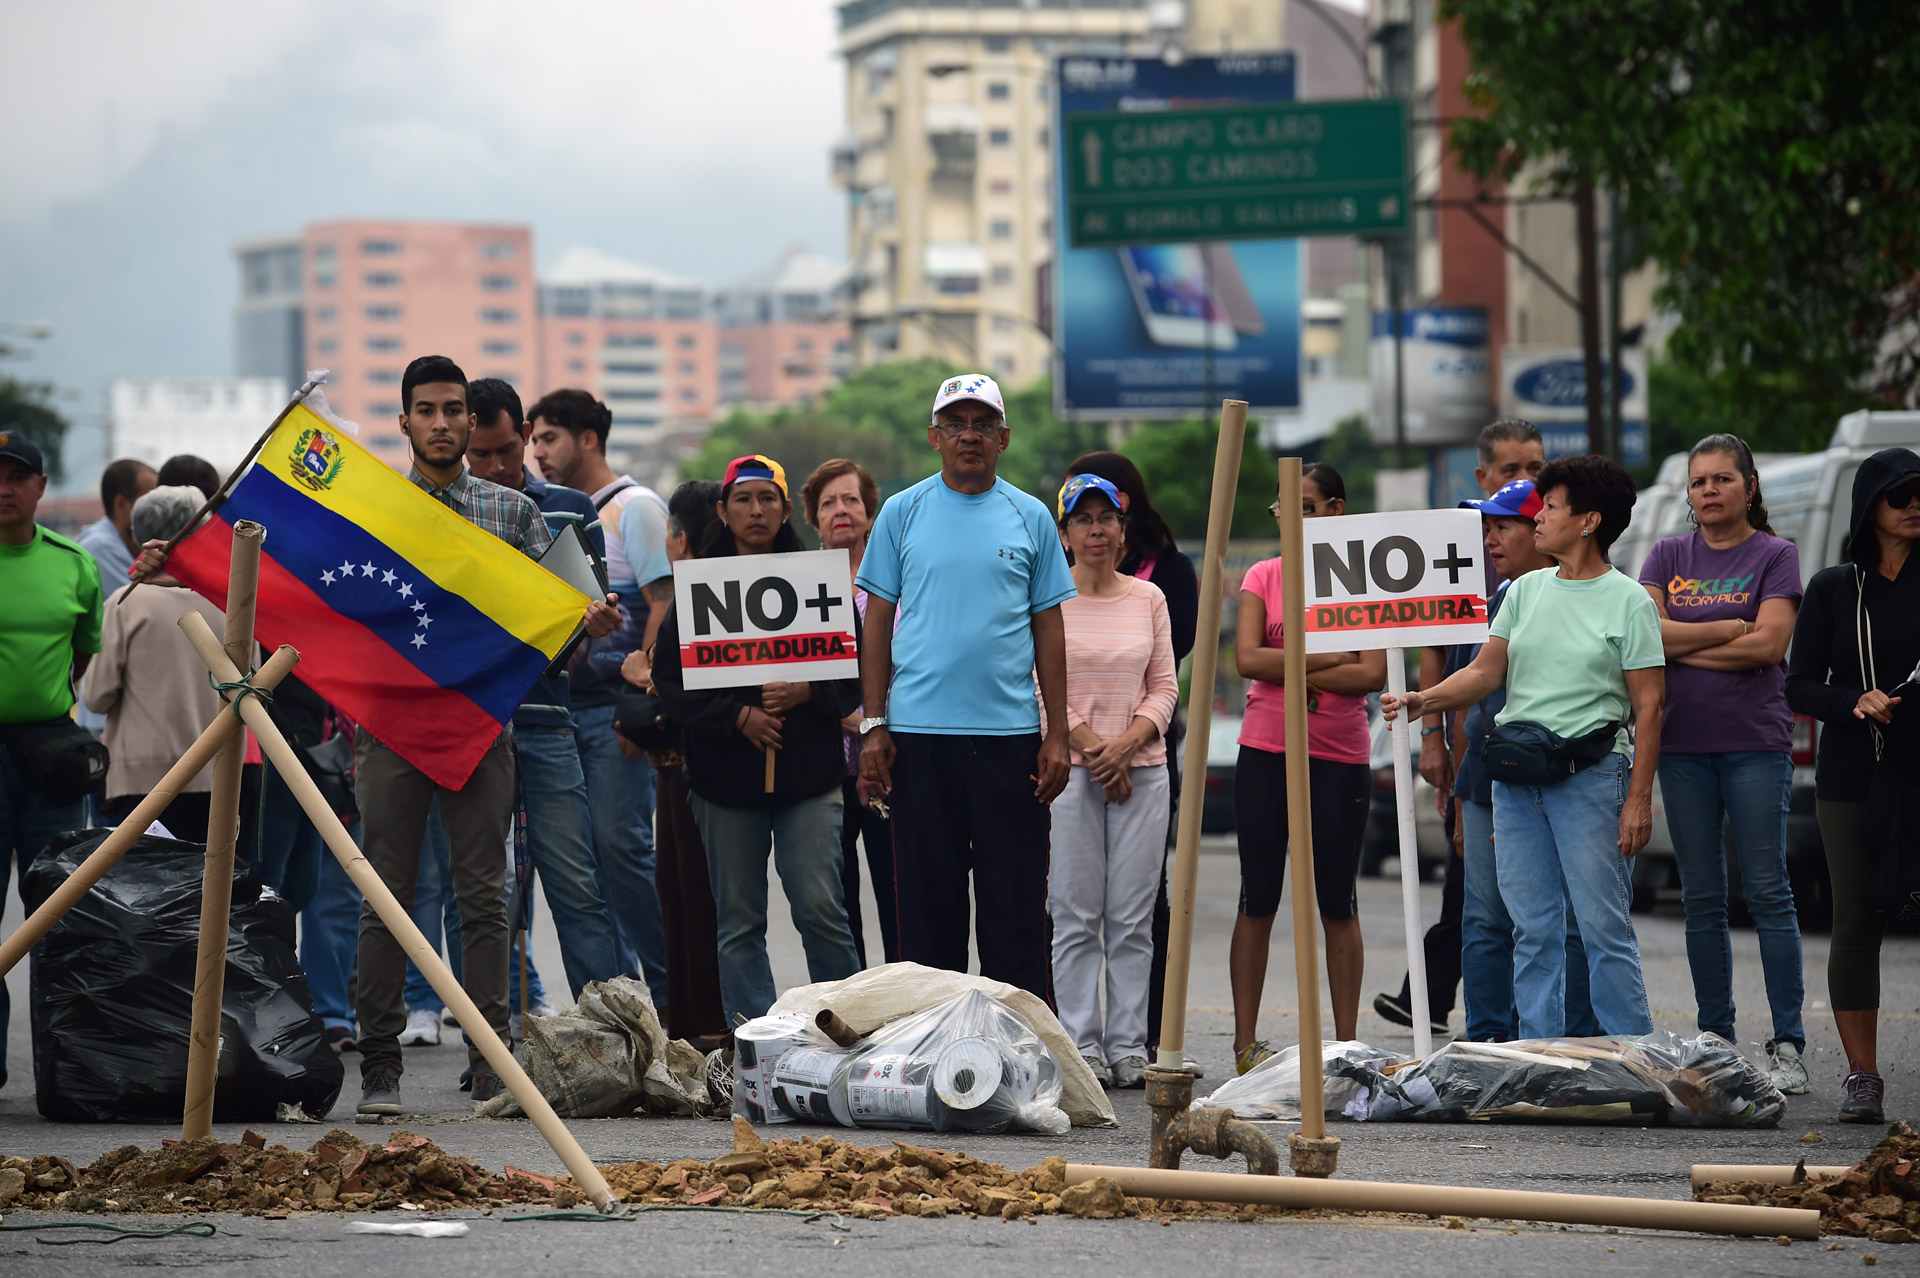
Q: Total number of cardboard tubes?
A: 7